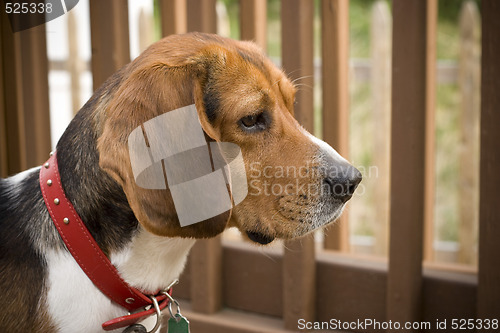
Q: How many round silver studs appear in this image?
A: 5